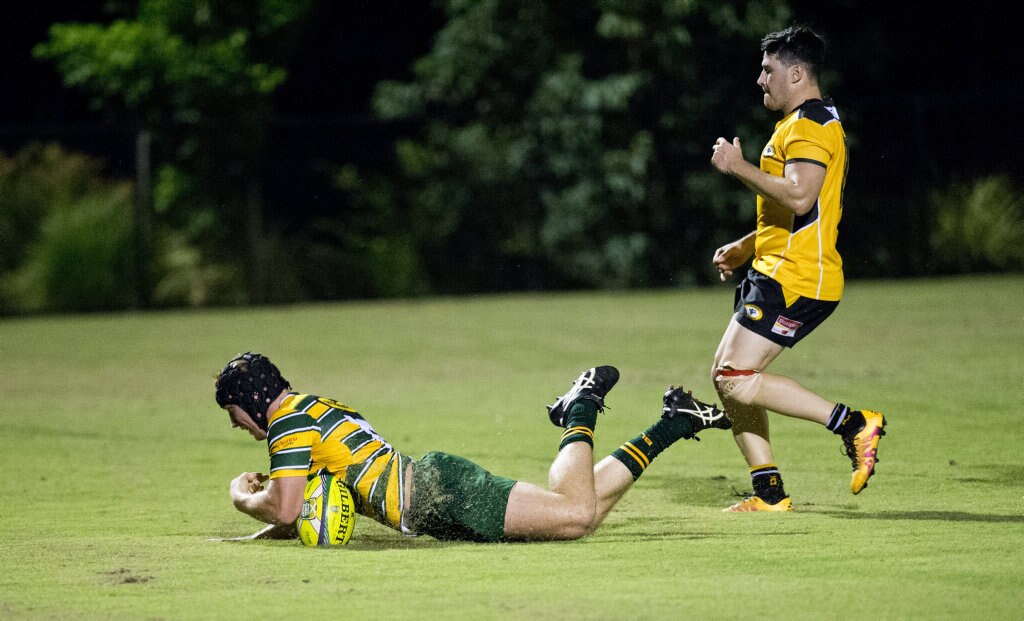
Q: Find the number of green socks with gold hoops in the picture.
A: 2